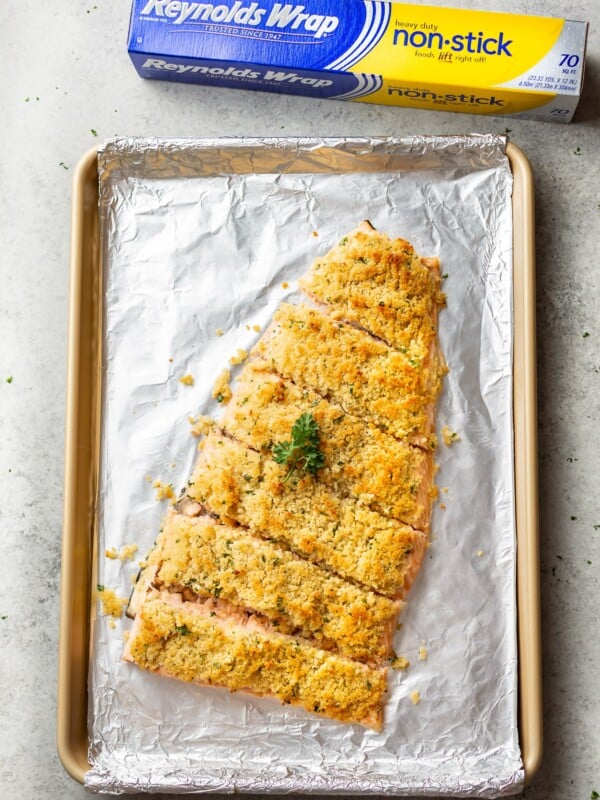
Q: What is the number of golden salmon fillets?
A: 6